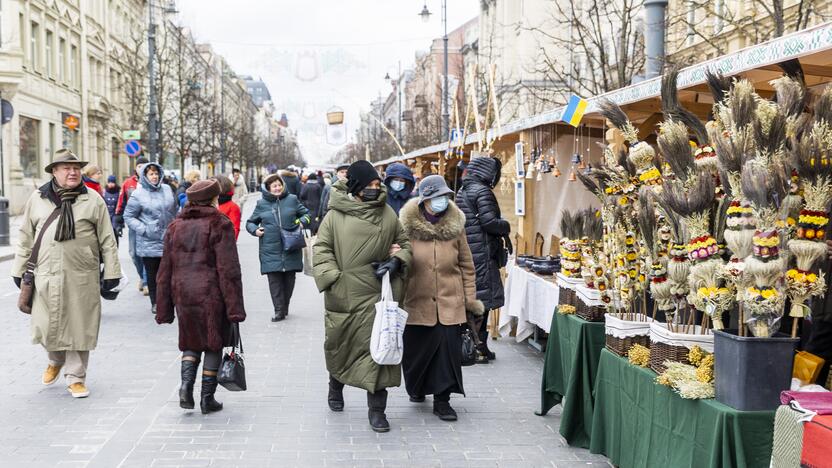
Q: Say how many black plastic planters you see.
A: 1